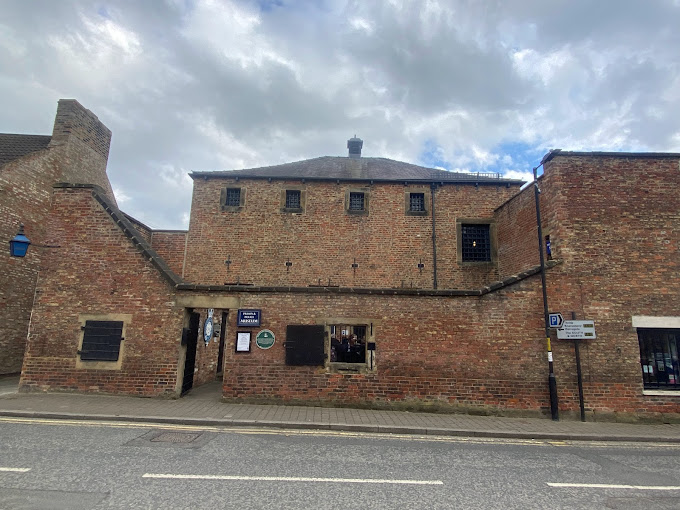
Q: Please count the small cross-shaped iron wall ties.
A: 4